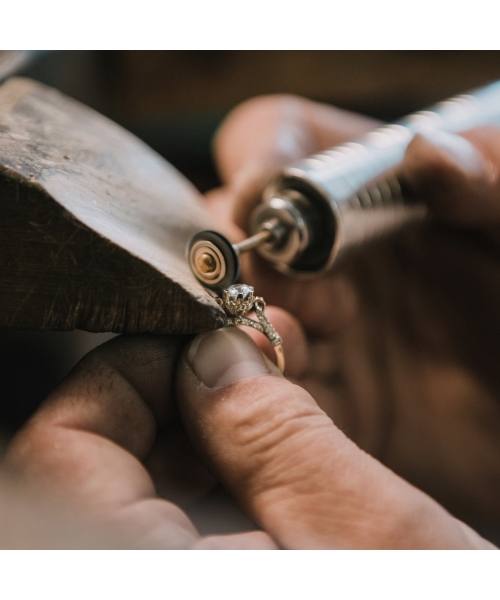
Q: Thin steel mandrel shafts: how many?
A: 1